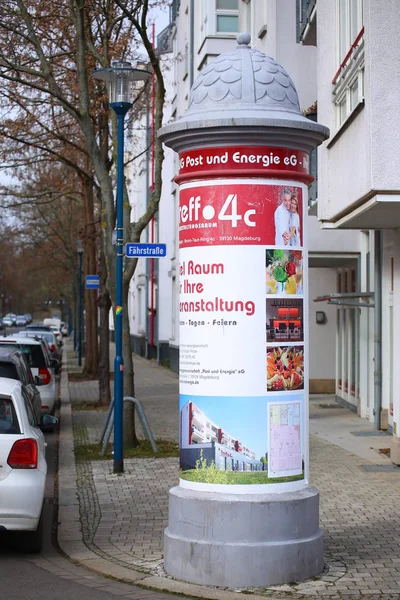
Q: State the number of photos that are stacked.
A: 3